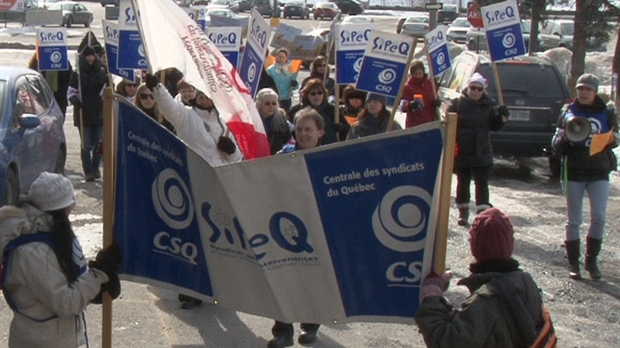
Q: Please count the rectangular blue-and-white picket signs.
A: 11